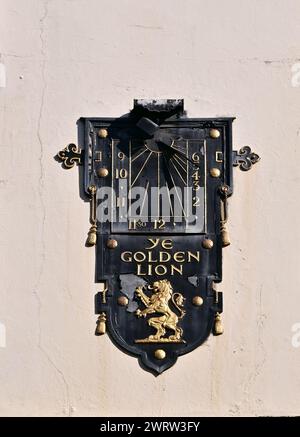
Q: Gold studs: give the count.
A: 9